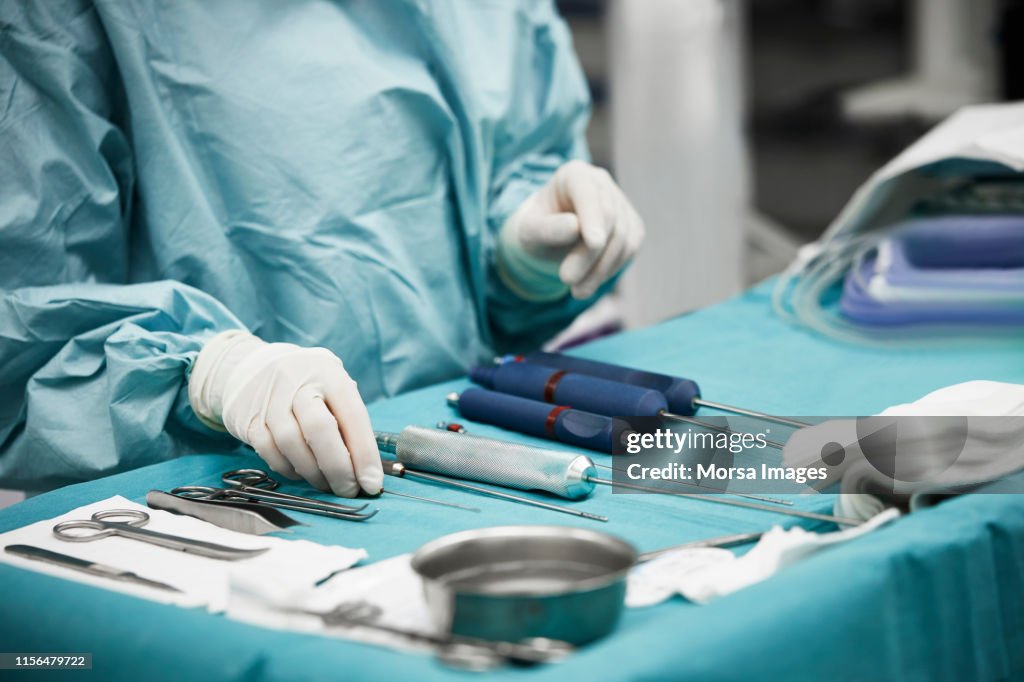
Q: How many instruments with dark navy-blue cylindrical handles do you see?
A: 3